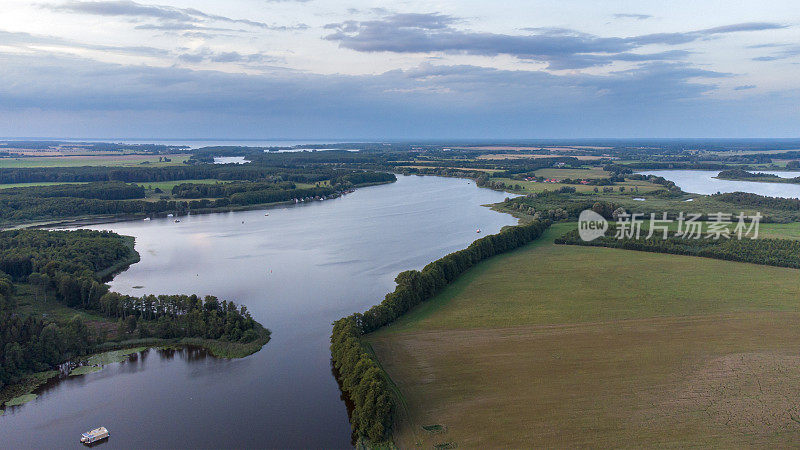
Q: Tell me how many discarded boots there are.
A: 0